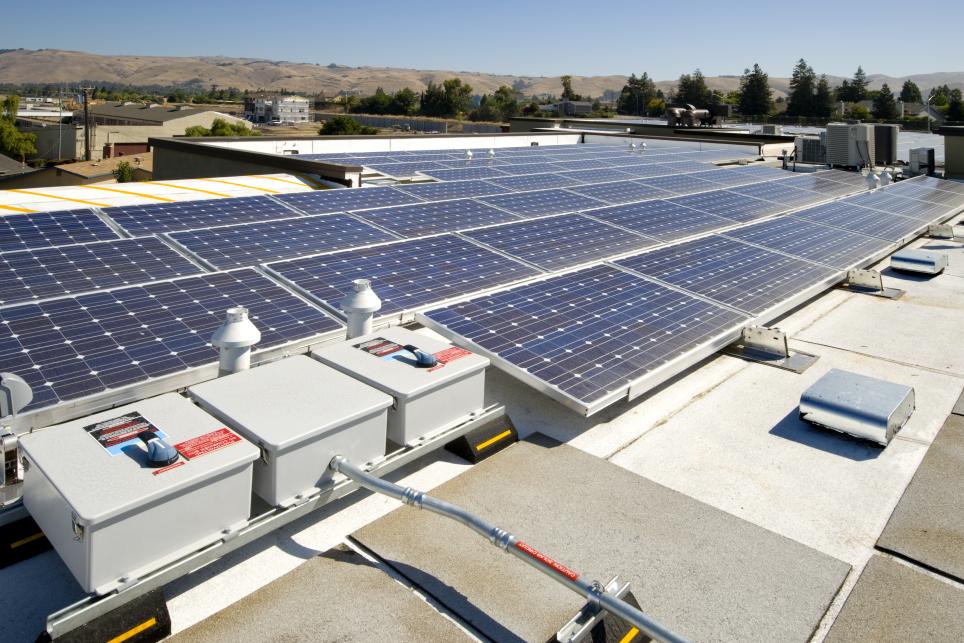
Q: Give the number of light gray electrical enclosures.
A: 3